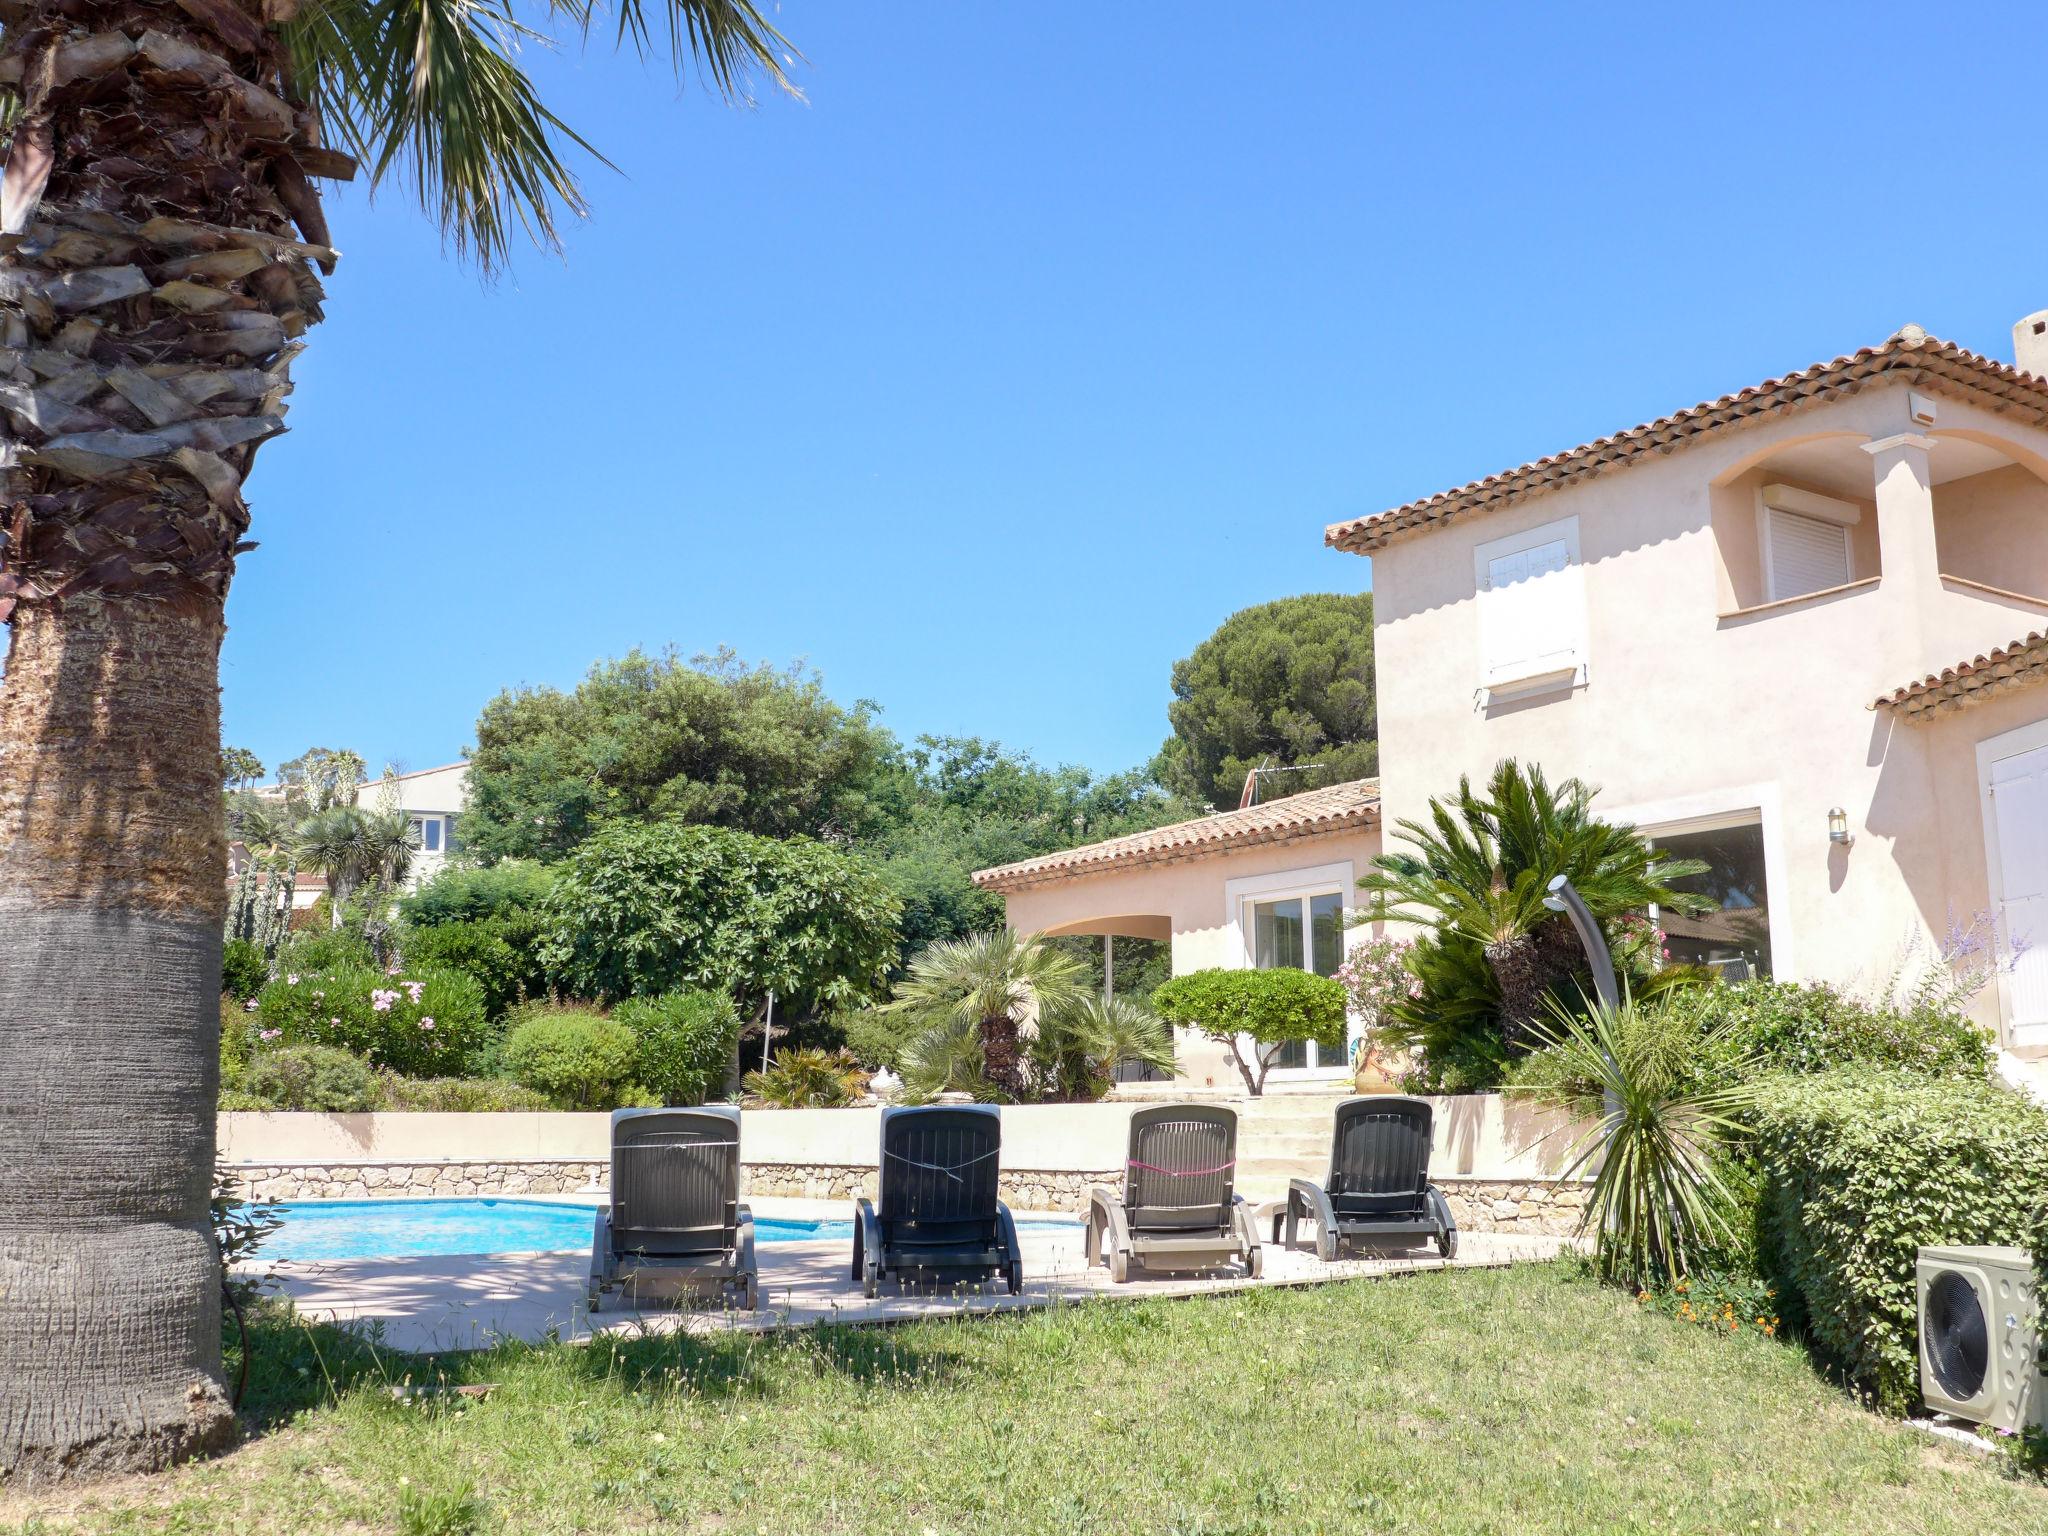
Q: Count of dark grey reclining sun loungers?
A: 2